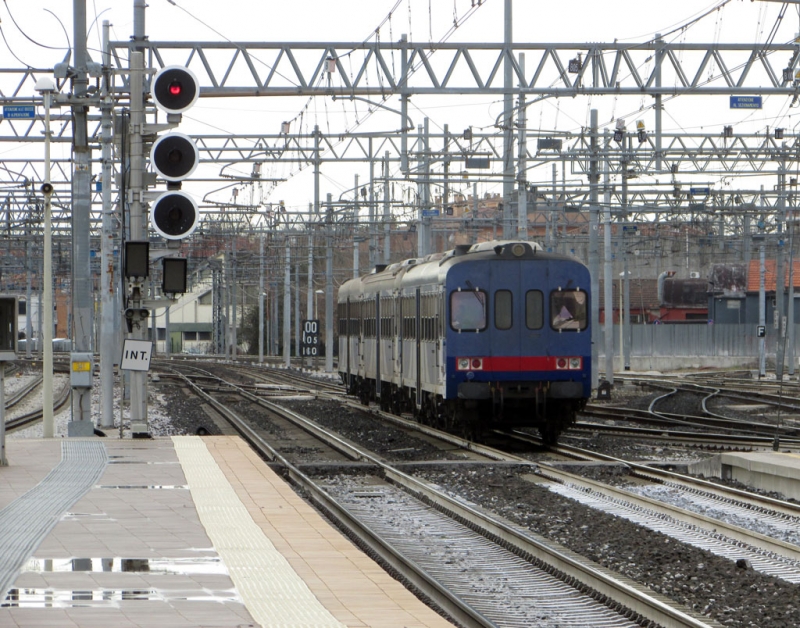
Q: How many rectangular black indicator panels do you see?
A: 2